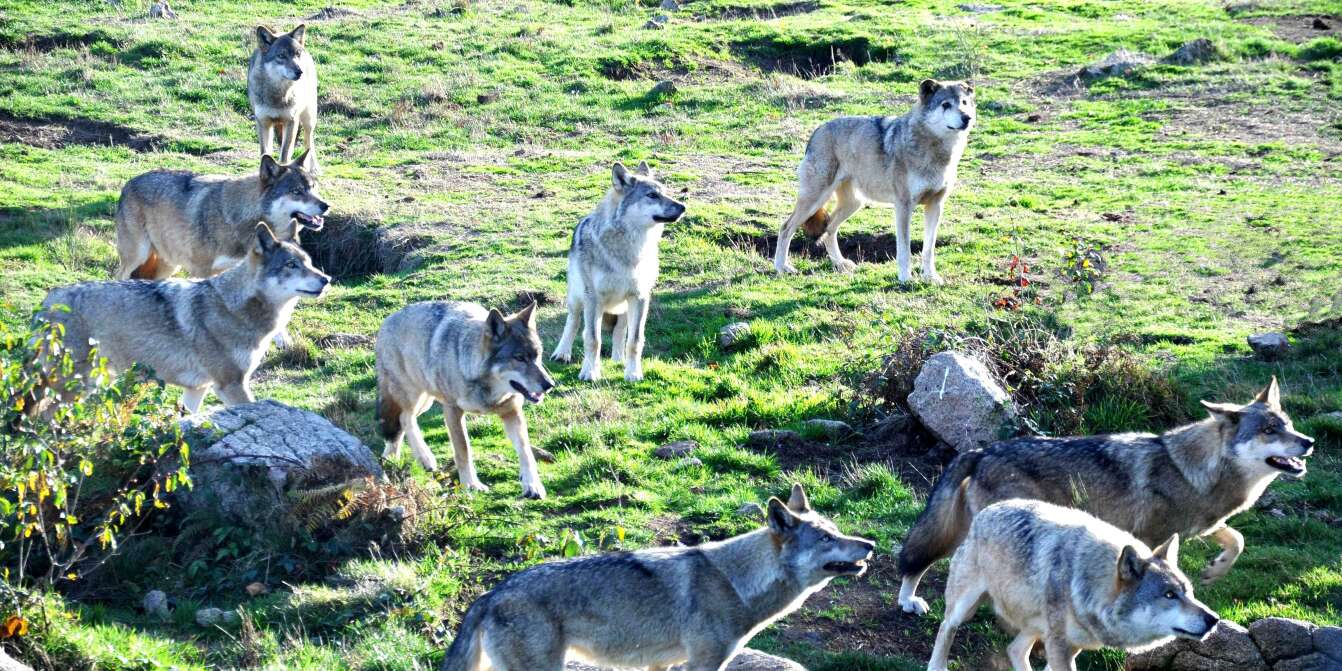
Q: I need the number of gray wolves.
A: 9